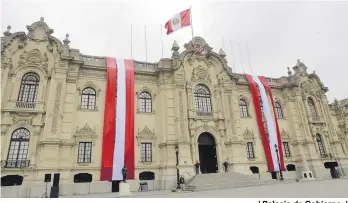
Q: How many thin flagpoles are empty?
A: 7